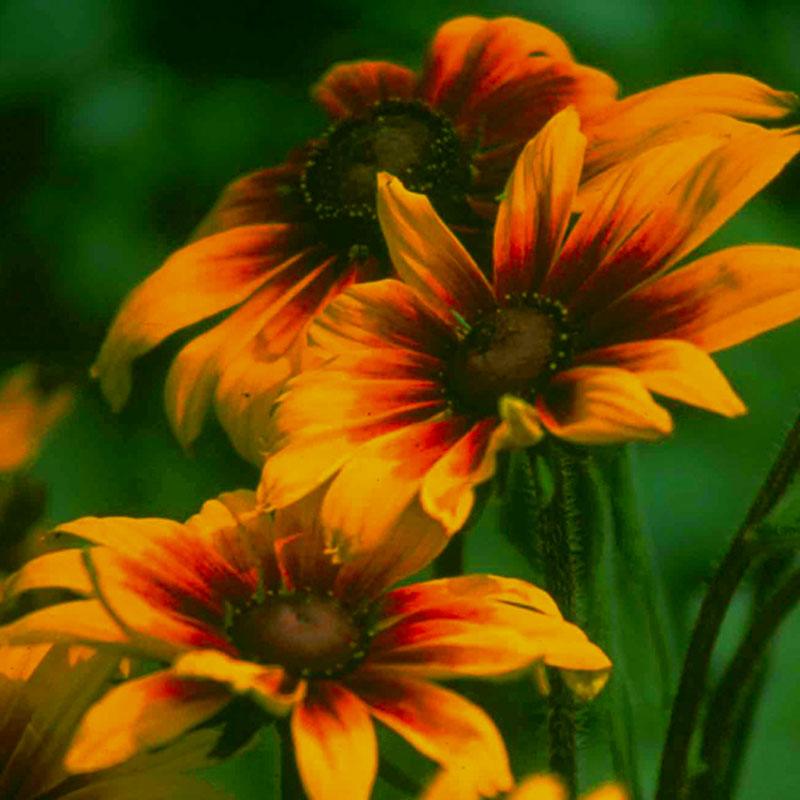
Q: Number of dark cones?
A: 3